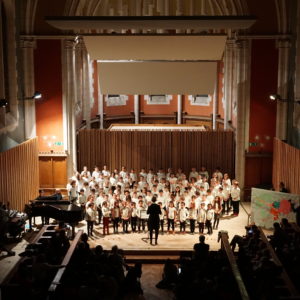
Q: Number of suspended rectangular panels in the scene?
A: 3